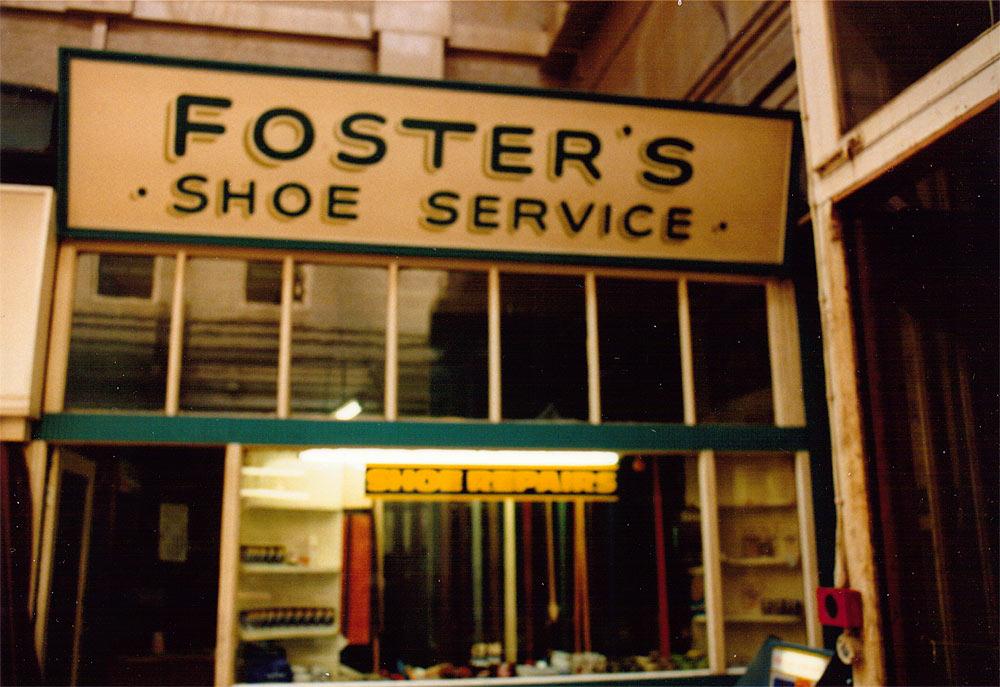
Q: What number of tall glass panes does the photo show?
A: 7